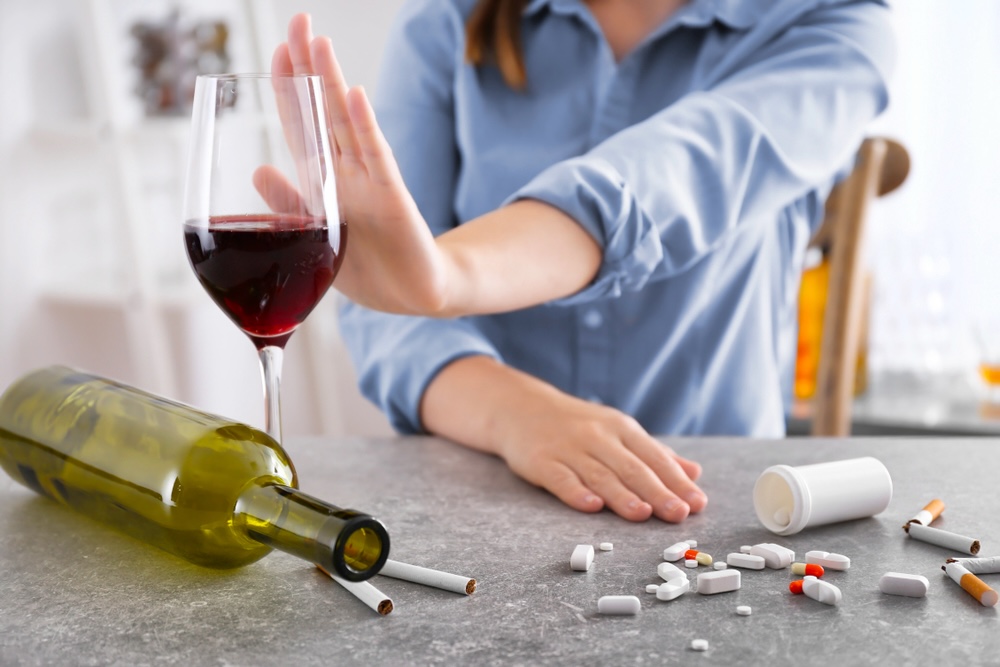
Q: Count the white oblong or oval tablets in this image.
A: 12